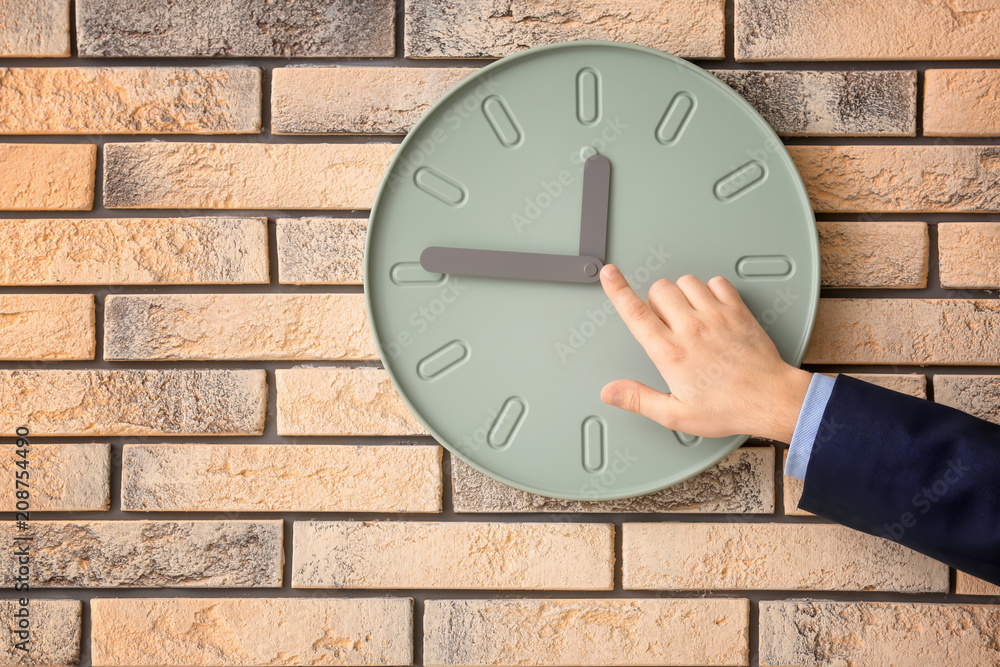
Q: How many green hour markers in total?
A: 11